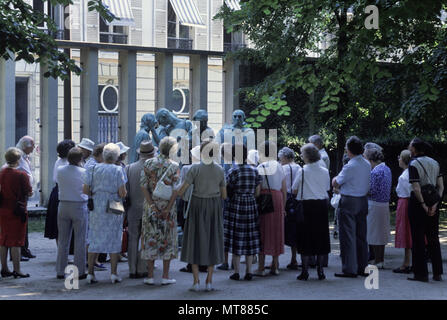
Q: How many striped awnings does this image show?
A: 3